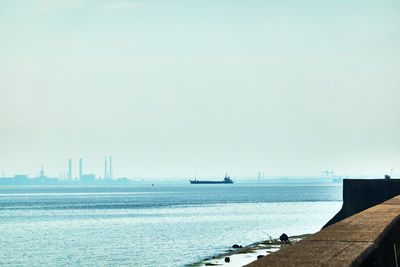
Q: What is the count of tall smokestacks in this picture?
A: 4